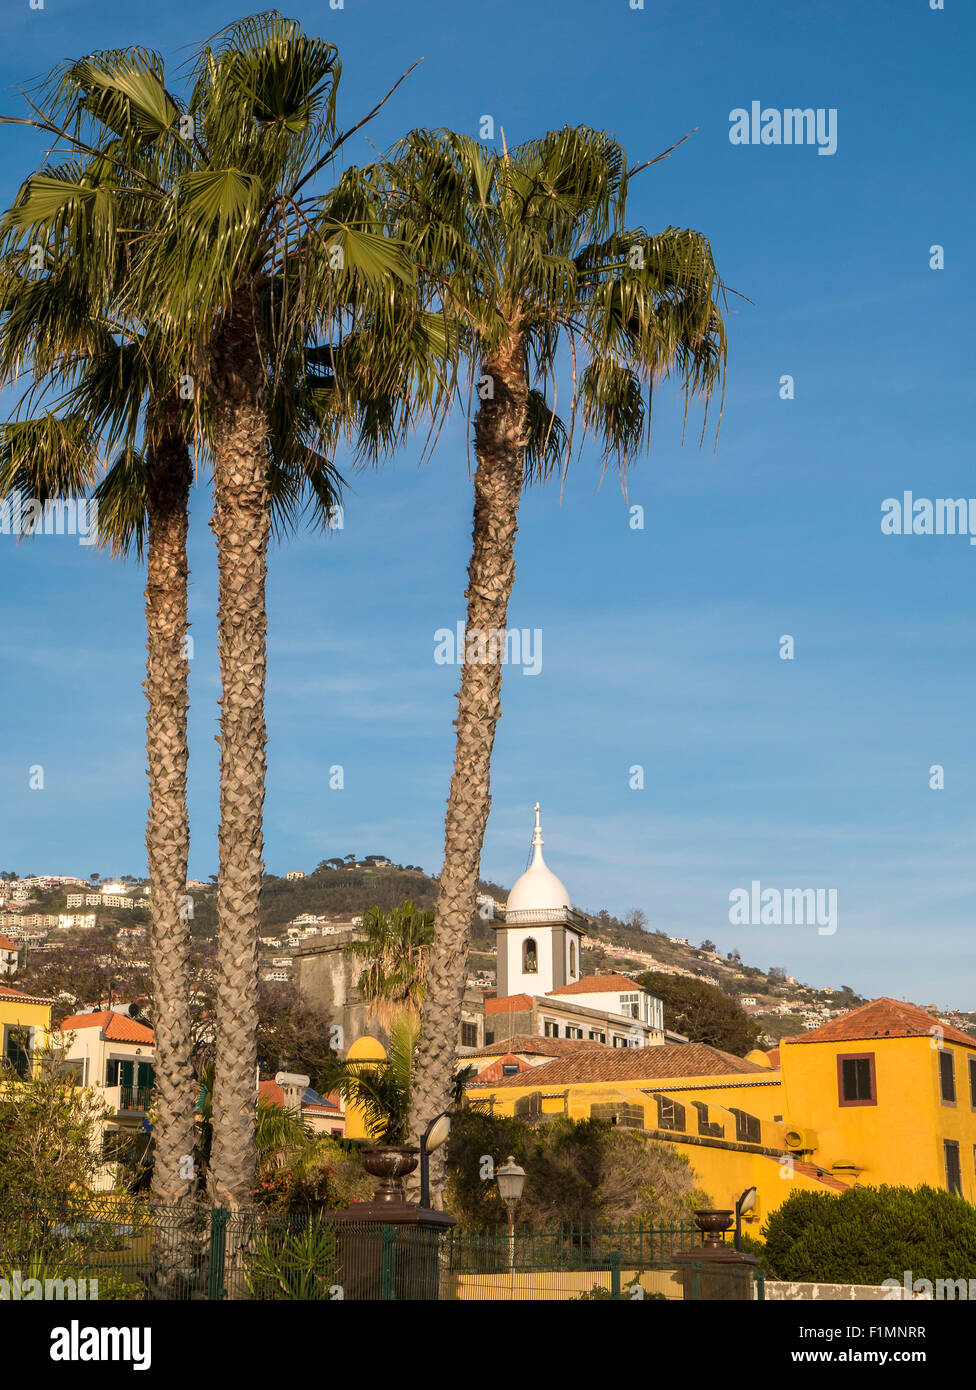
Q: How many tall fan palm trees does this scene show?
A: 3